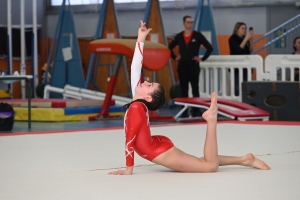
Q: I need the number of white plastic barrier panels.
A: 2